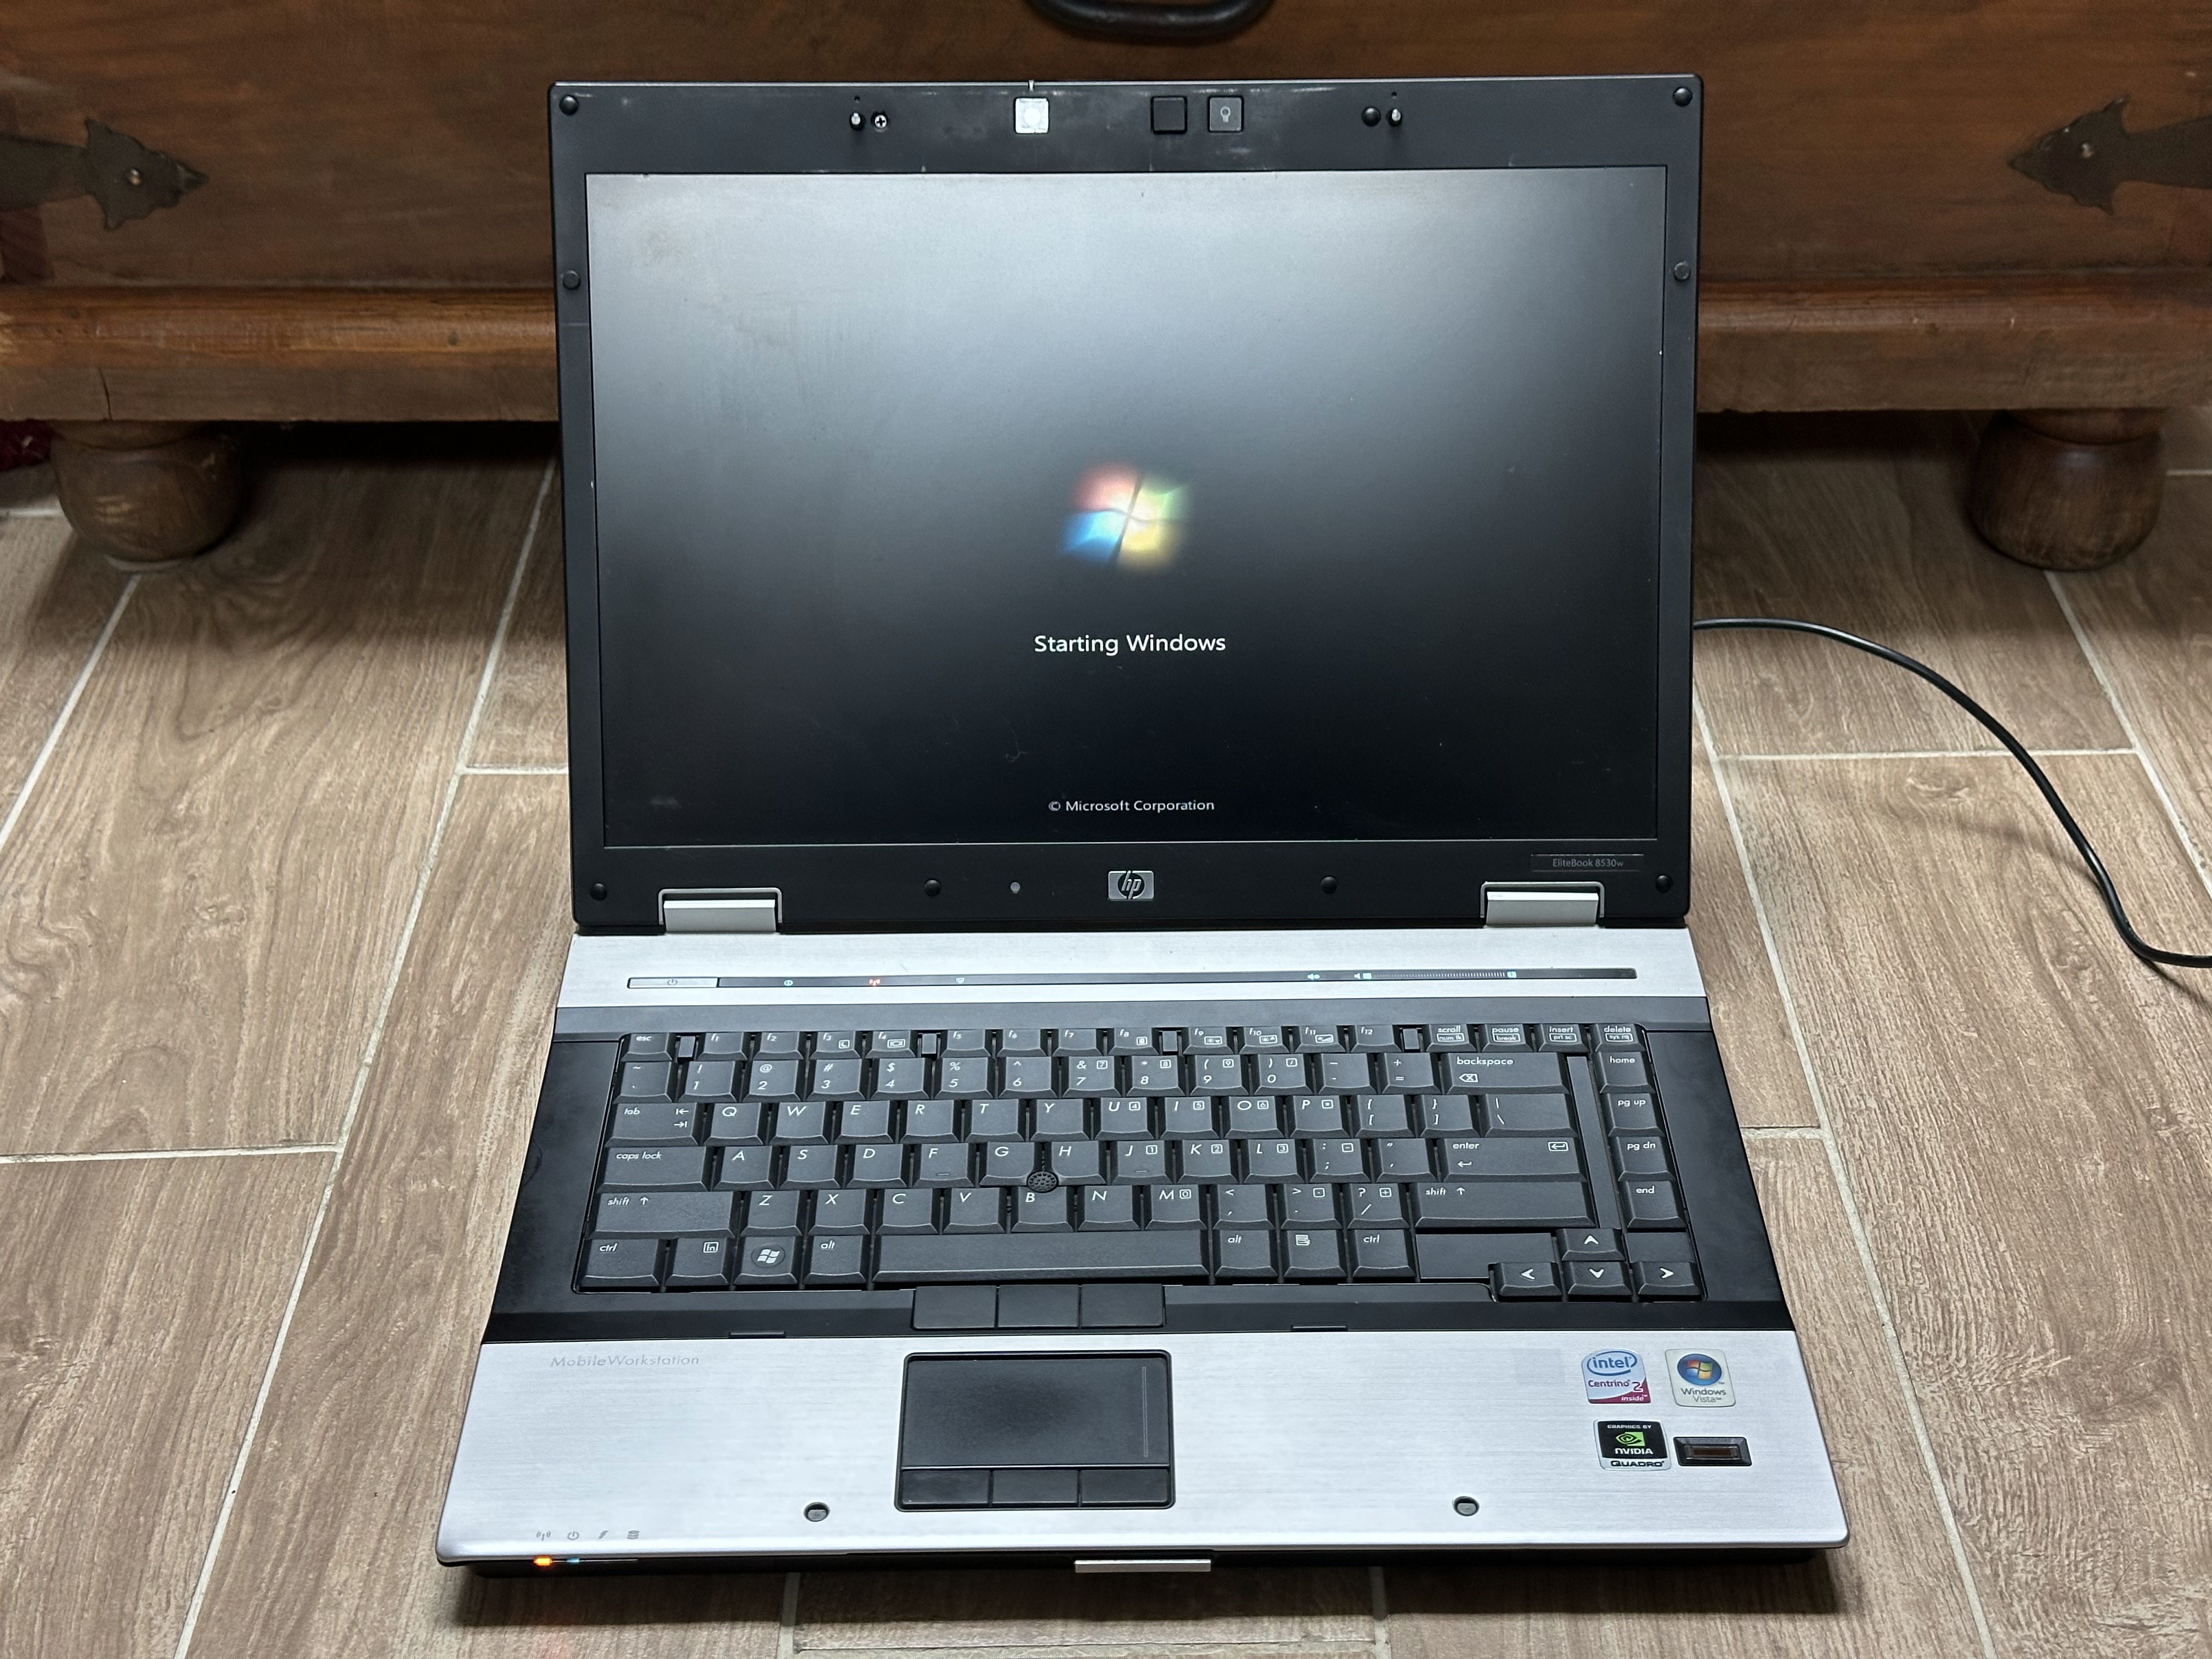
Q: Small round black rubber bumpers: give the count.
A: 9